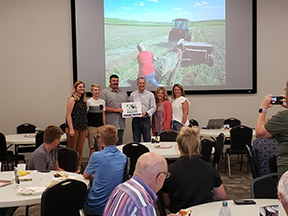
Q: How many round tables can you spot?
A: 5